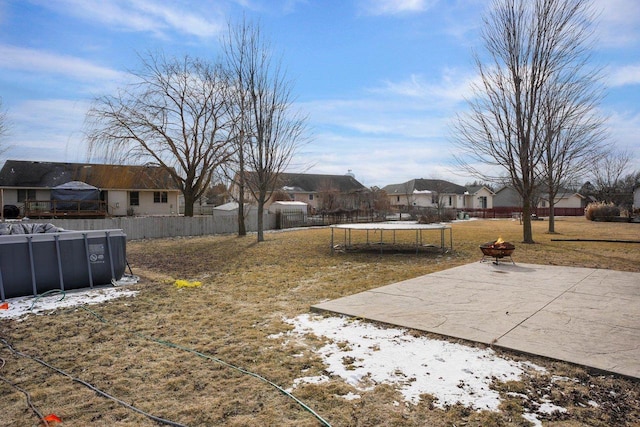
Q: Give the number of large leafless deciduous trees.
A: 5